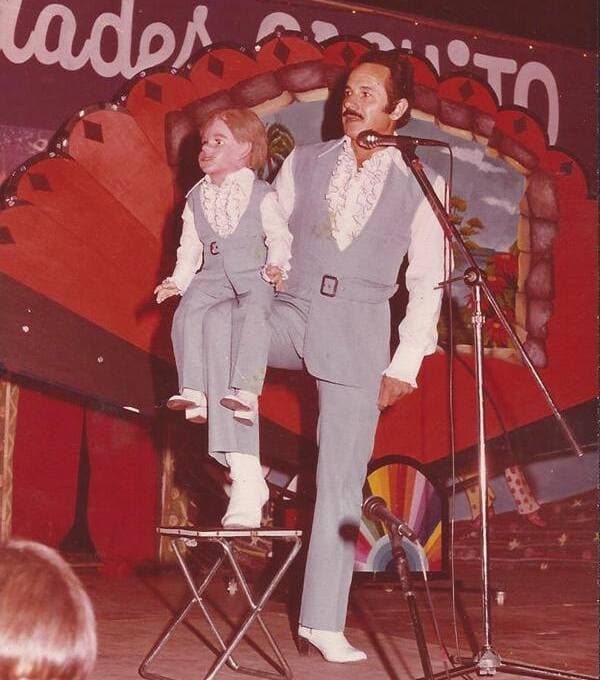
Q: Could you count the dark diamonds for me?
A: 10